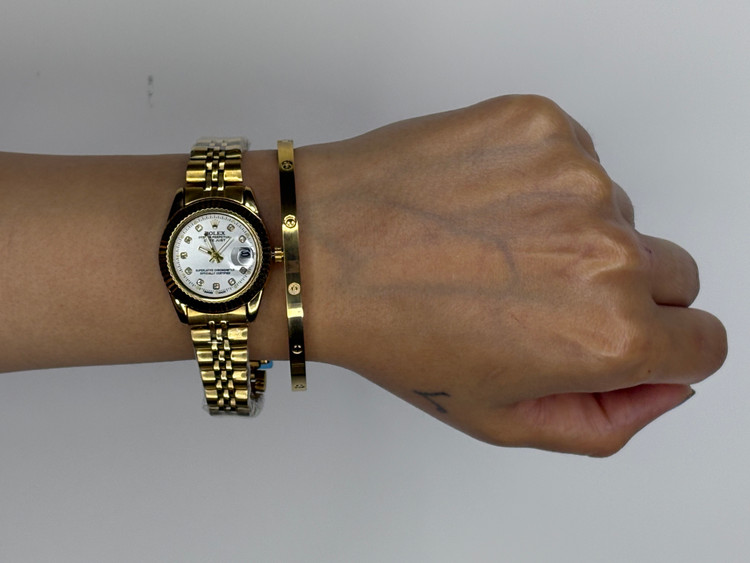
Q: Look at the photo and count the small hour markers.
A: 10